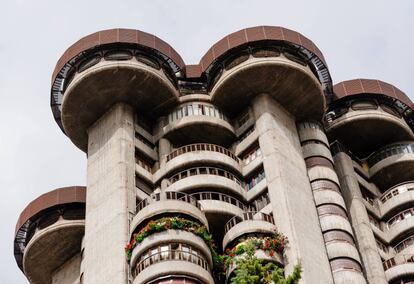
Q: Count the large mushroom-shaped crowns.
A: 4